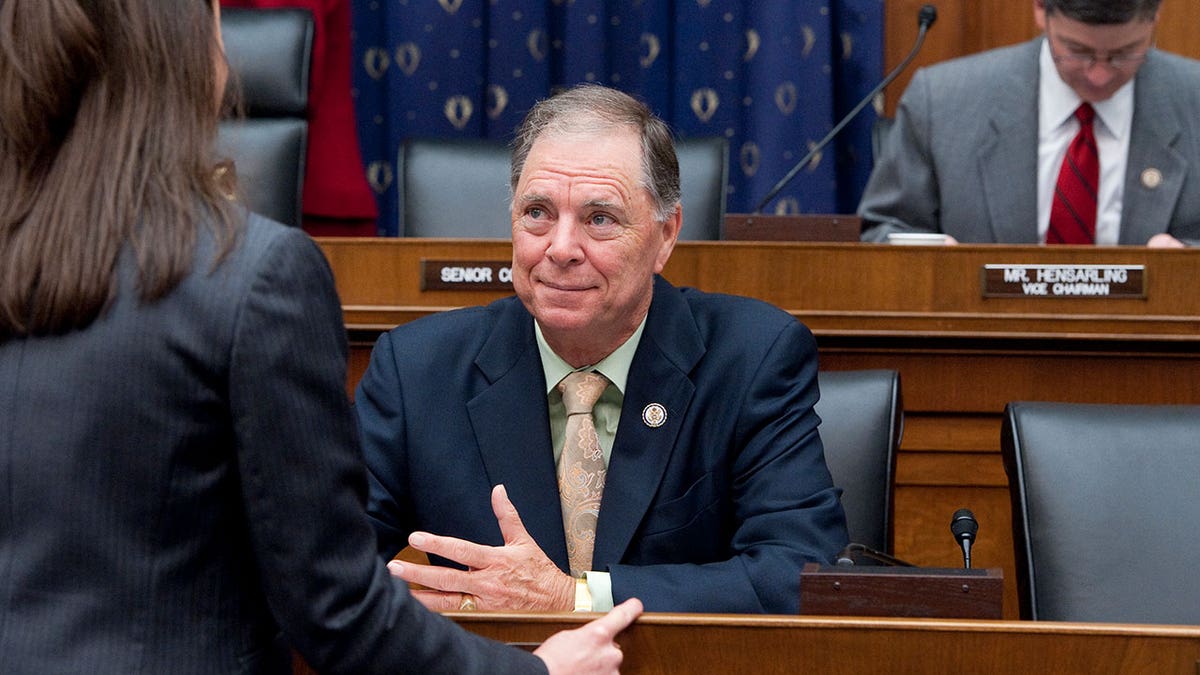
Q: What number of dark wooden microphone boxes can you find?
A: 2